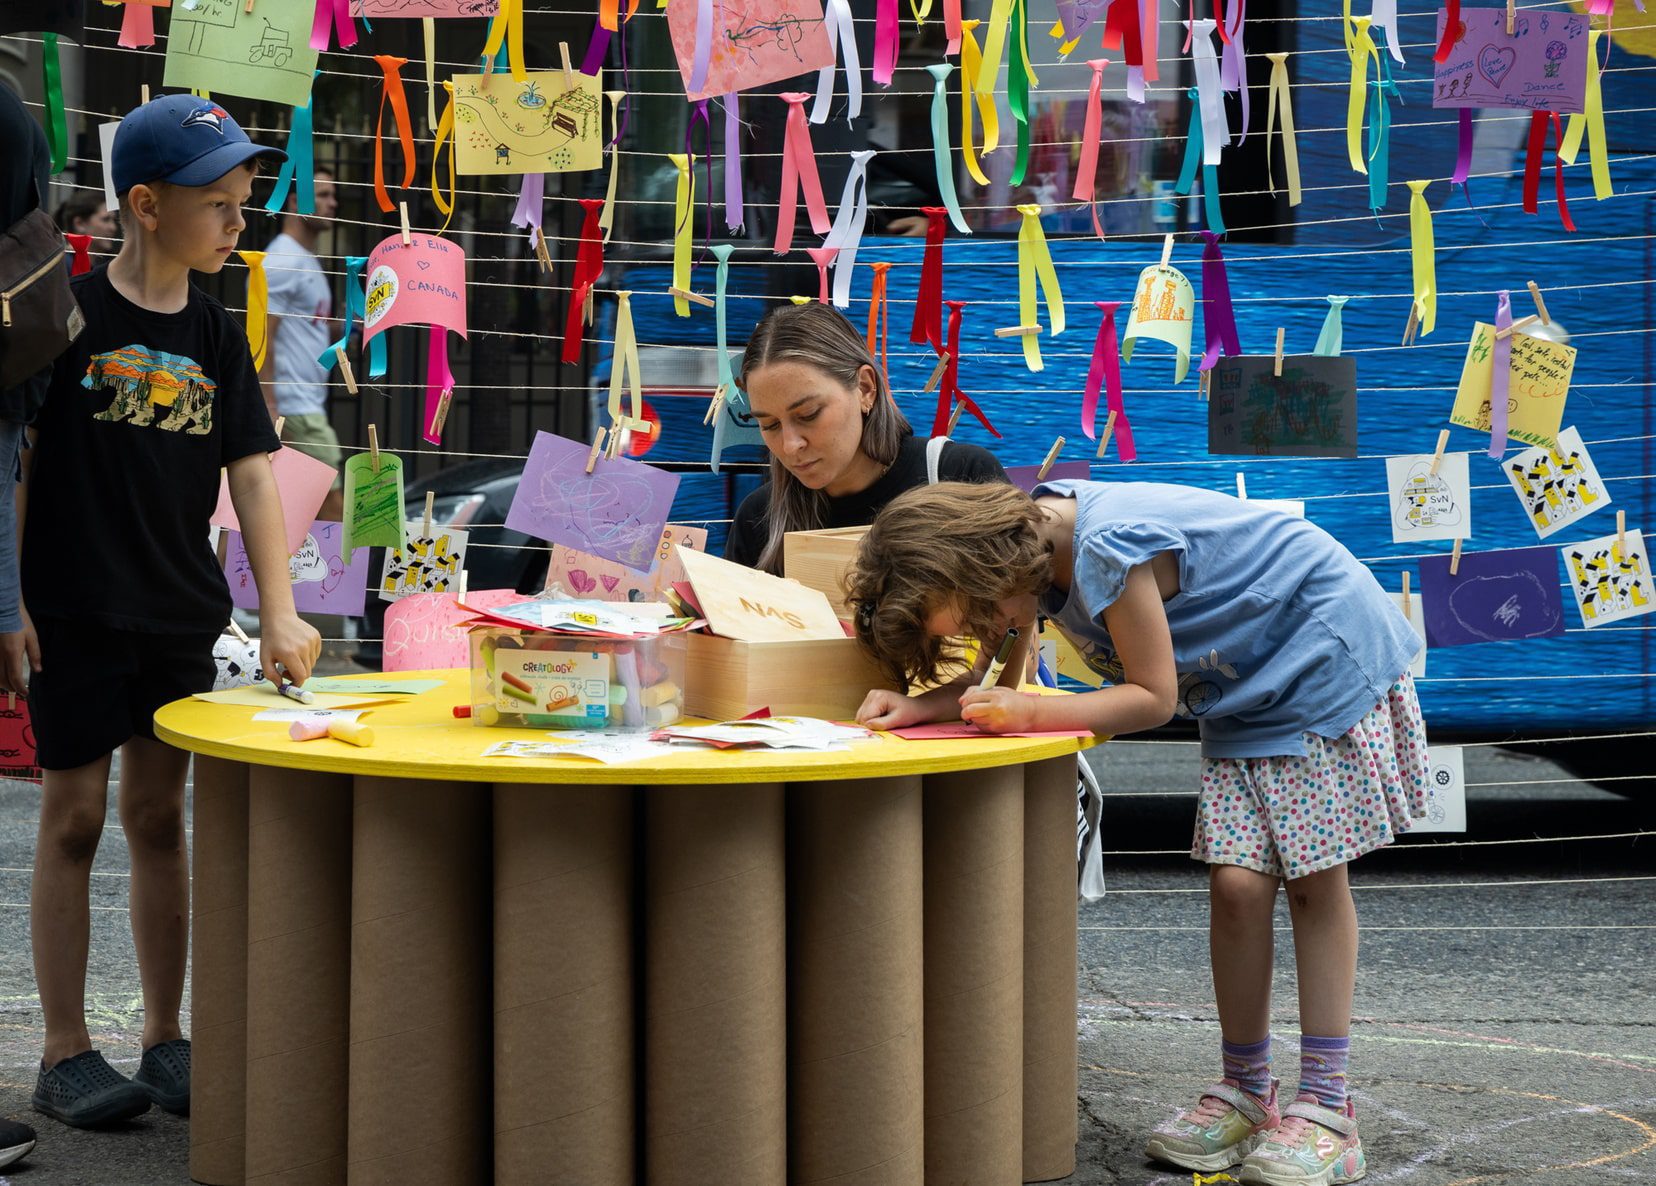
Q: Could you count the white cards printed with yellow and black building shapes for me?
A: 3